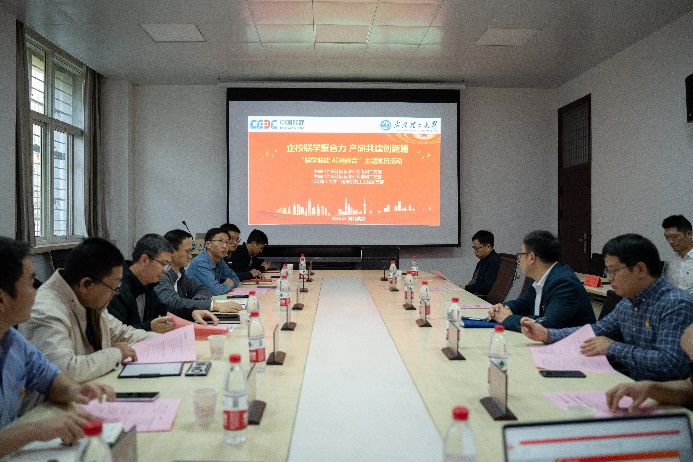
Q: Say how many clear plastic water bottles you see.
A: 15